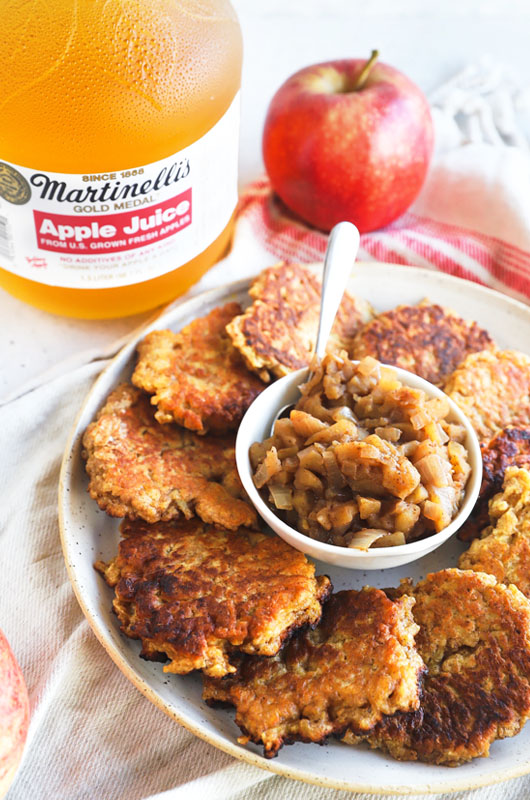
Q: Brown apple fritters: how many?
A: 10